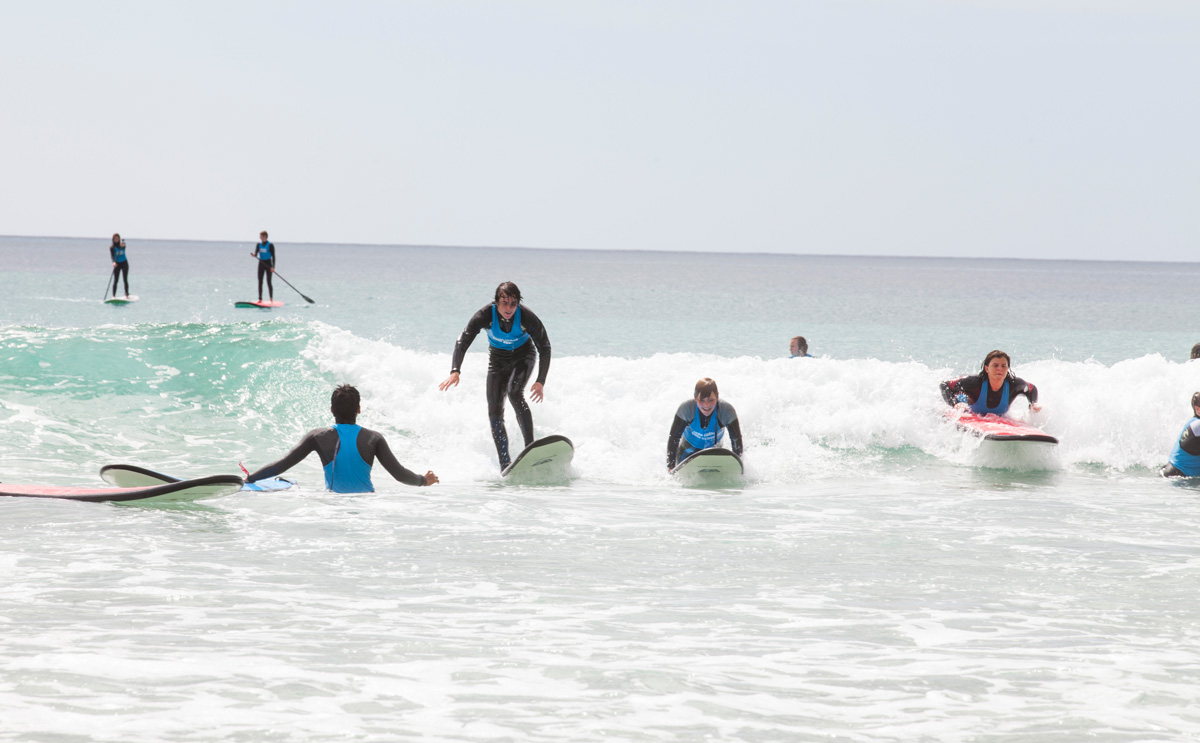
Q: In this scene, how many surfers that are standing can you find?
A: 3